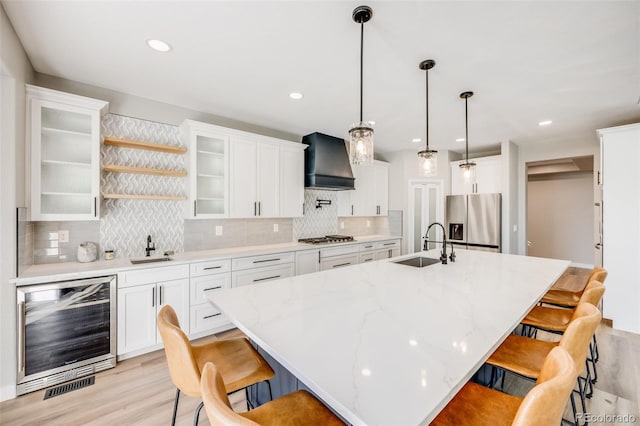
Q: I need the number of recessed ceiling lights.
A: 6